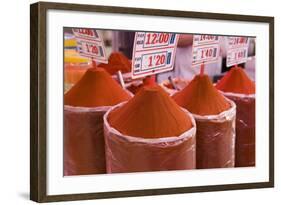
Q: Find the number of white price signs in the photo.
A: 4